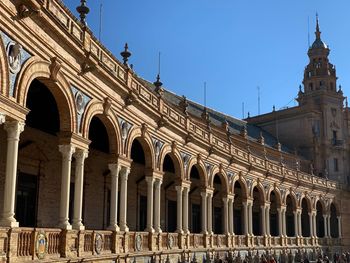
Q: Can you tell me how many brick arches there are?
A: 14